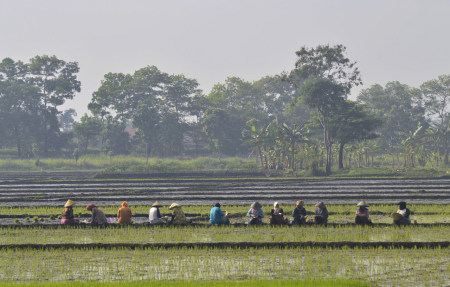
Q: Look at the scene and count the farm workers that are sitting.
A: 12